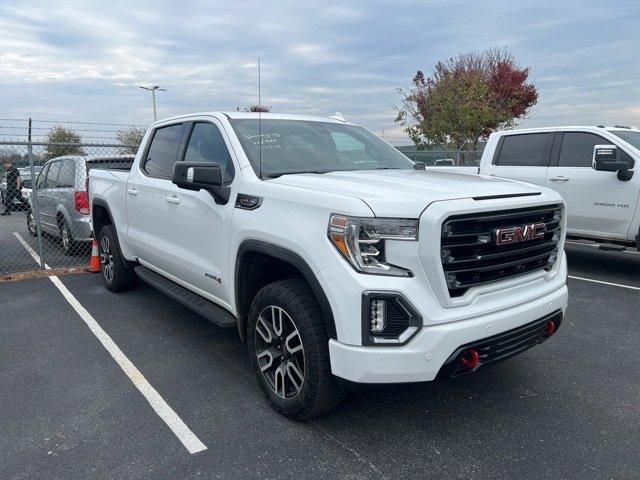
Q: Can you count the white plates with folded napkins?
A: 0